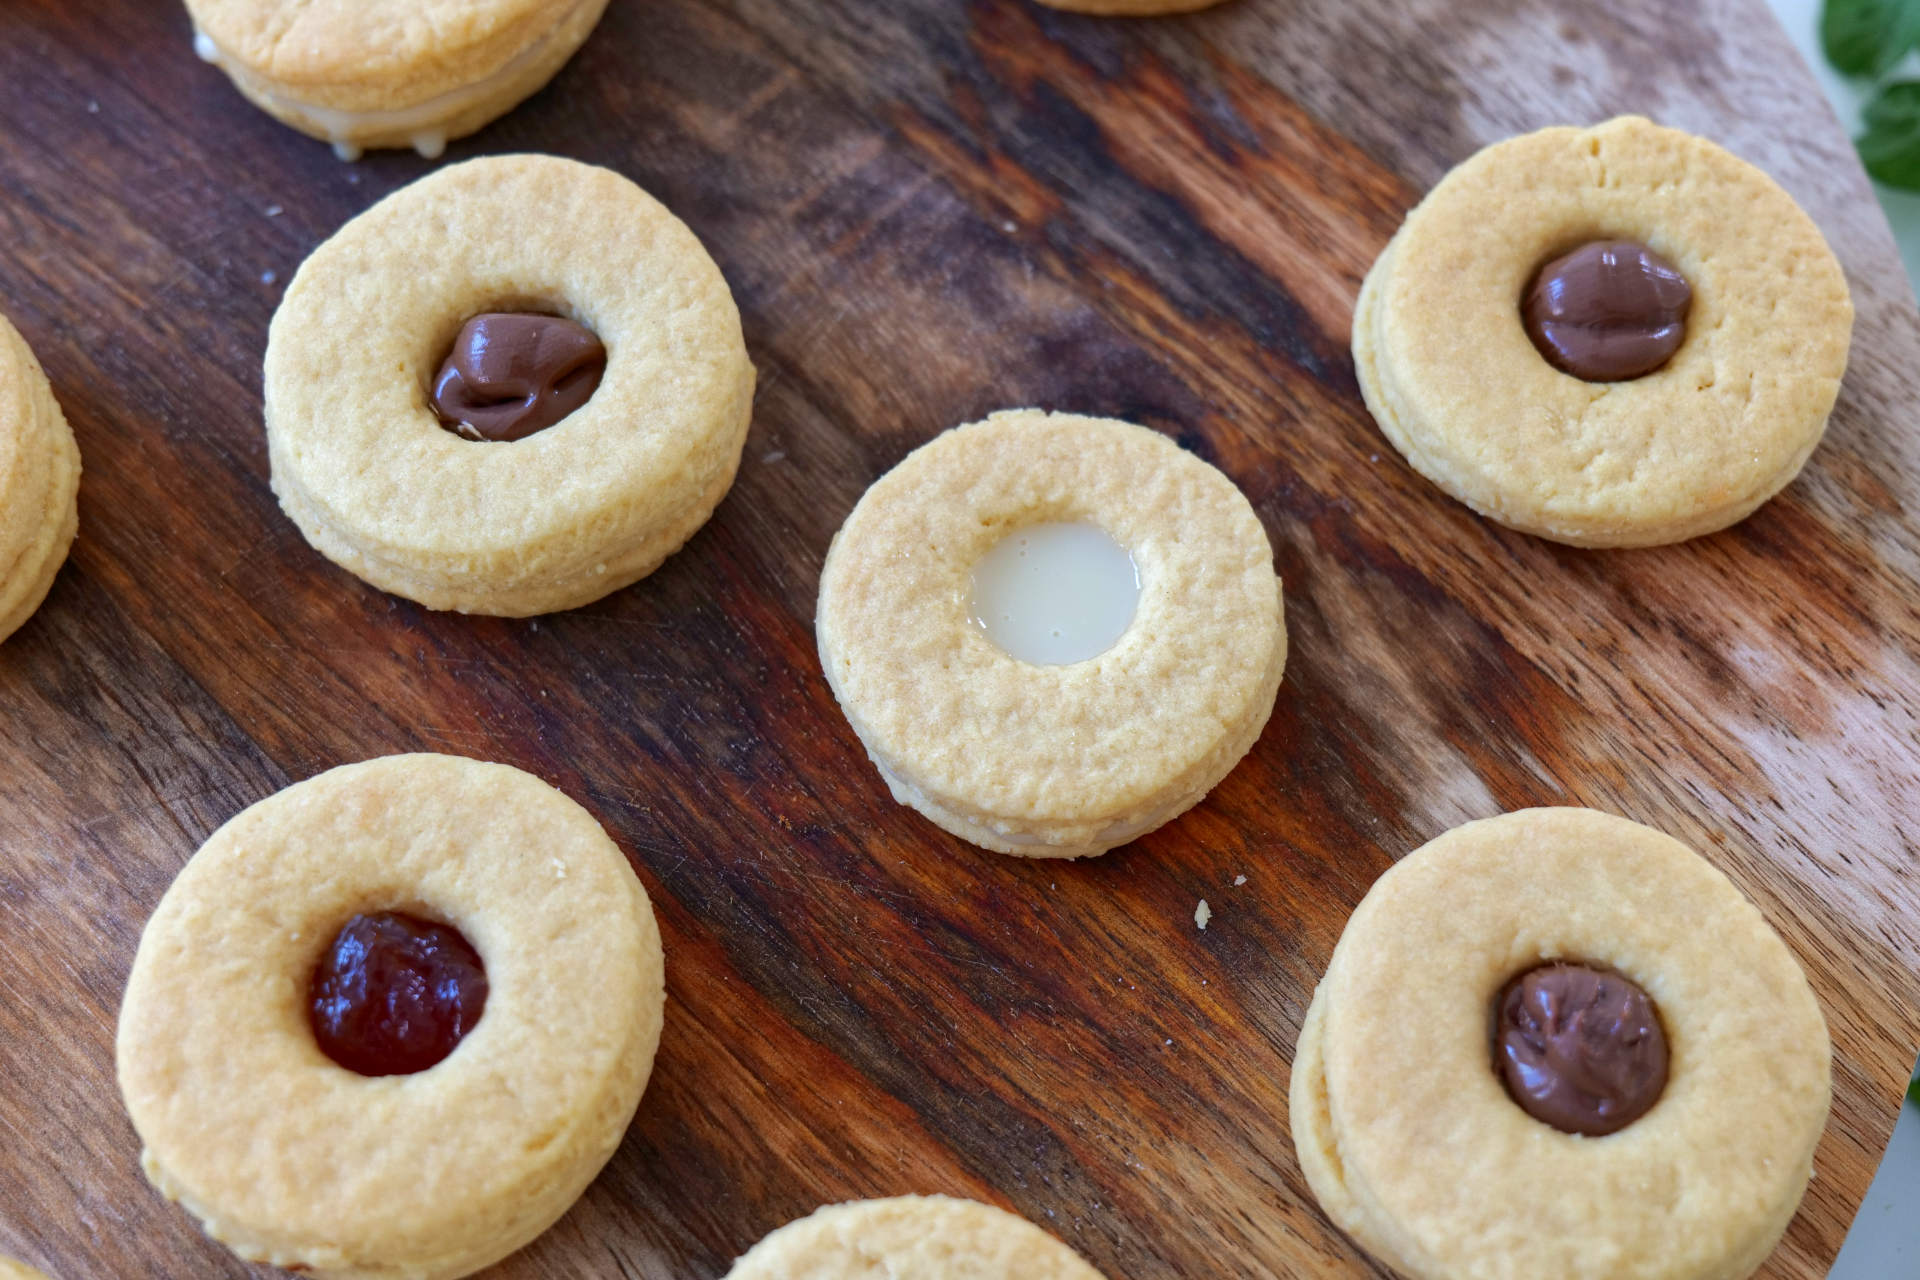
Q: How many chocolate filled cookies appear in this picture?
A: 3